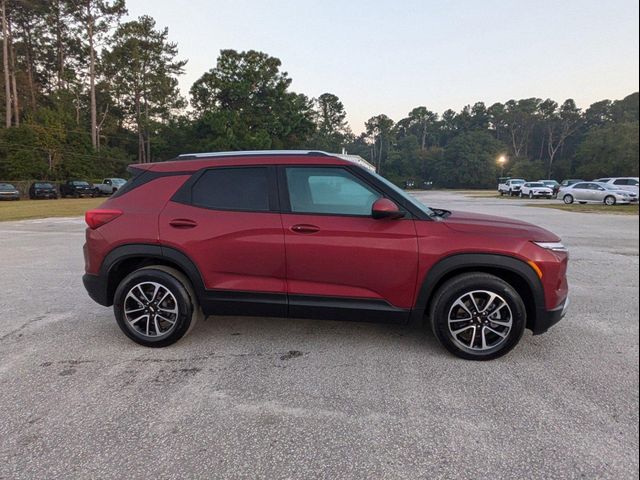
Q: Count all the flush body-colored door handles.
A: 2